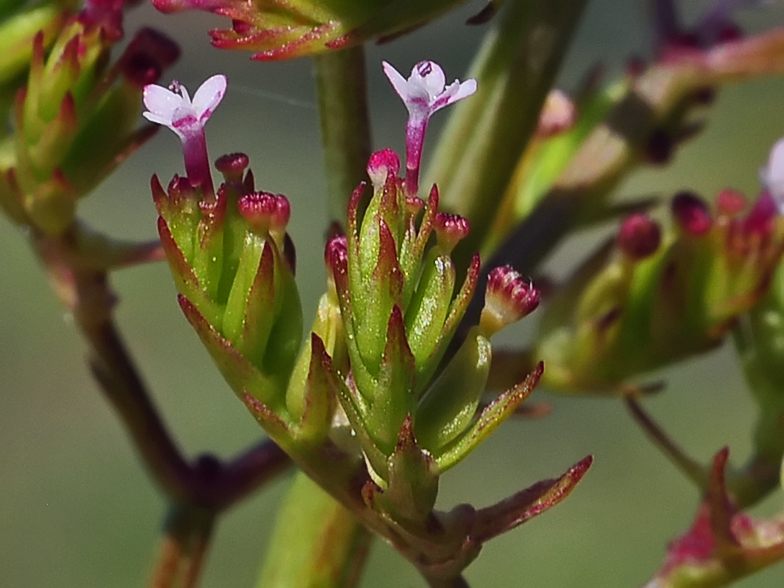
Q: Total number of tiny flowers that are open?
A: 2